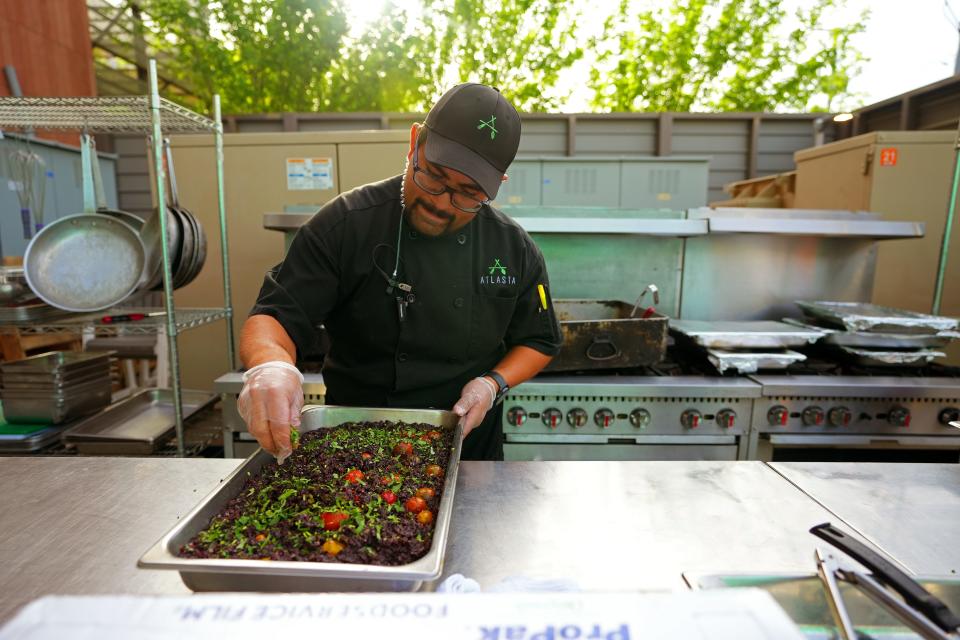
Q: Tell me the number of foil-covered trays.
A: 5